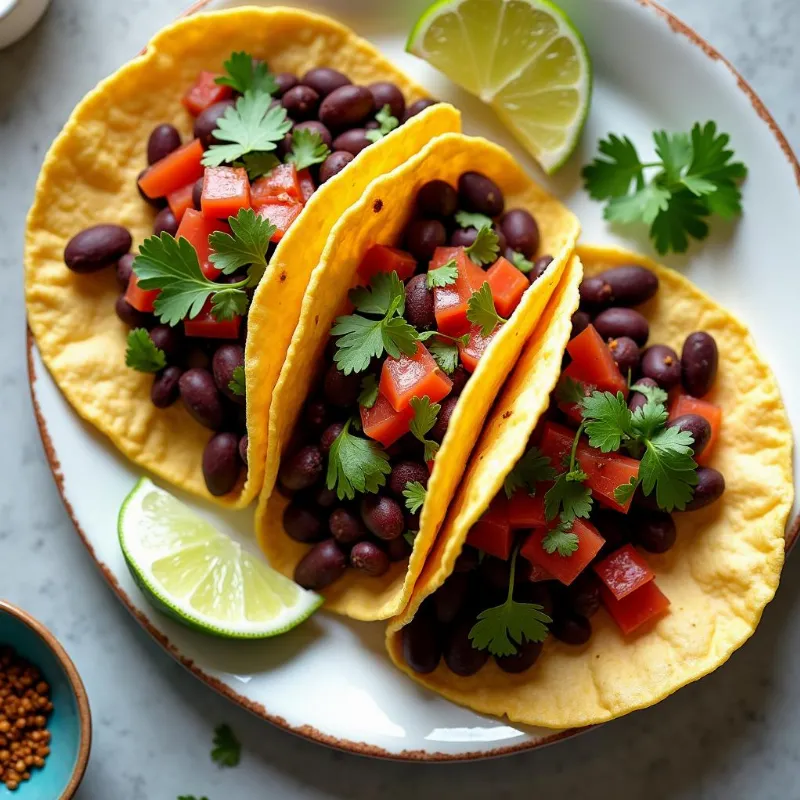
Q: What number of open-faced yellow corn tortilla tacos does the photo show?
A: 3